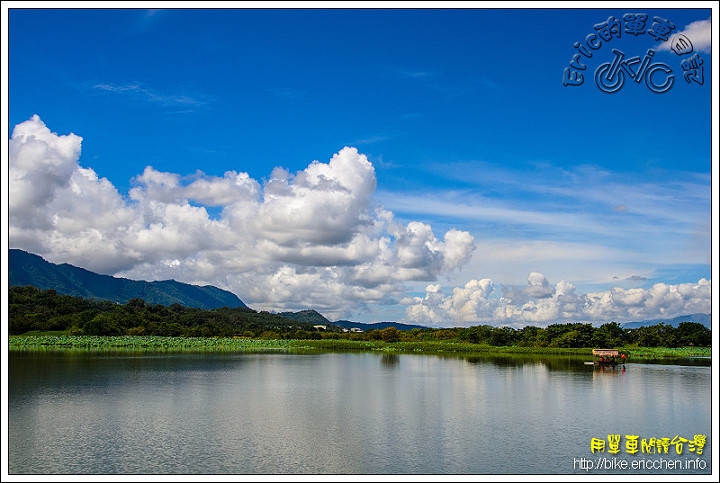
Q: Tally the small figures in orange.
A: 3